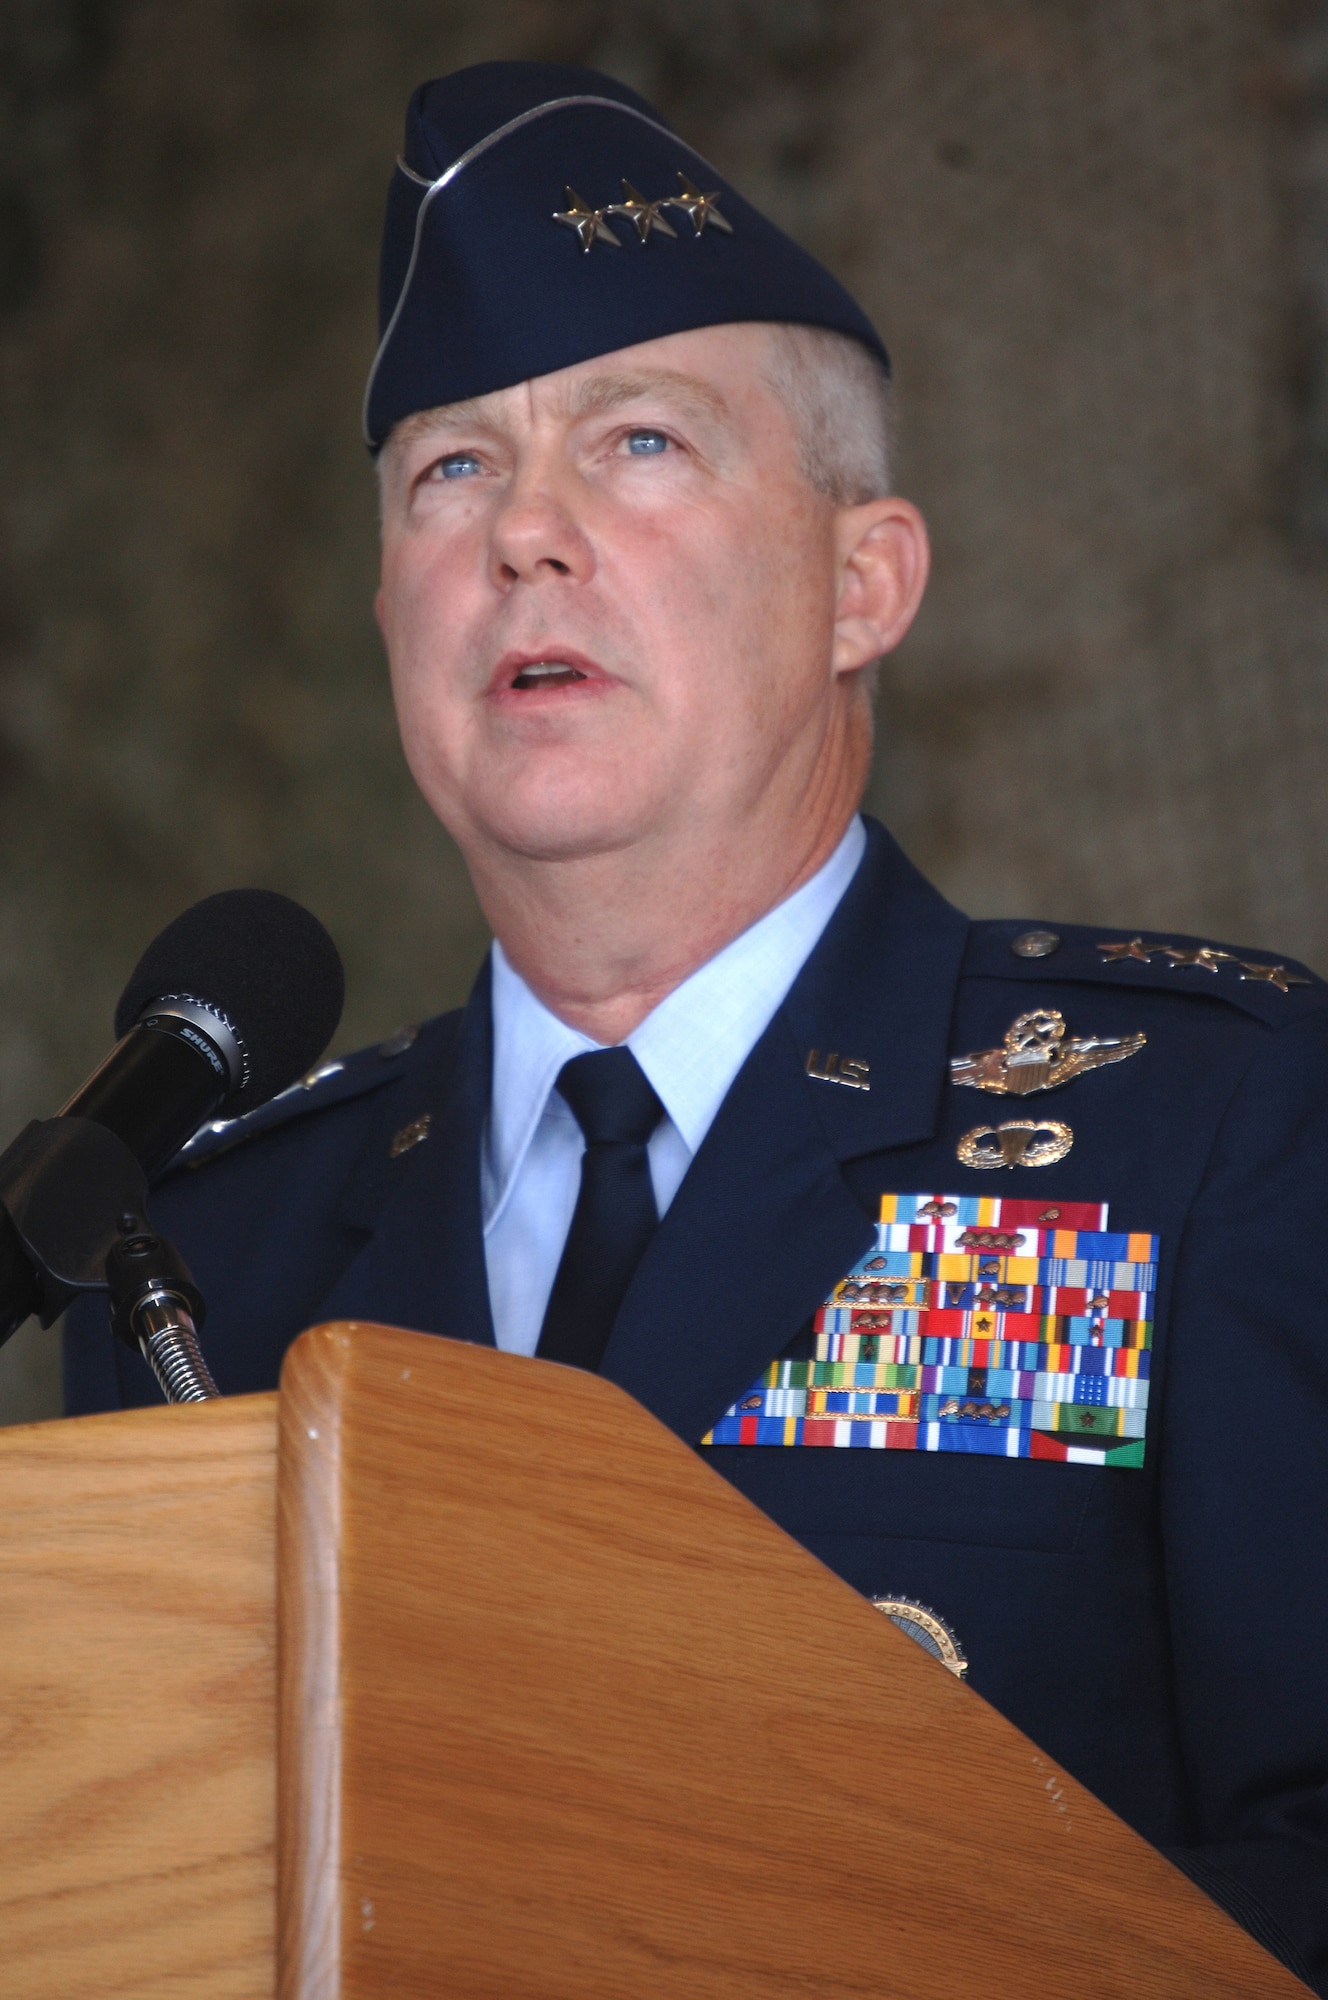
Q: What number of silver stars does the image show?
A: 6